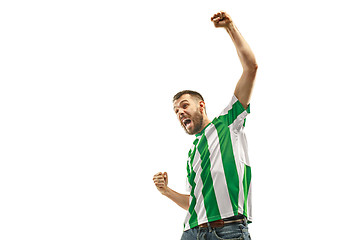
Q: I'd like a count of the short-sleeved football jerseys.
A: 1